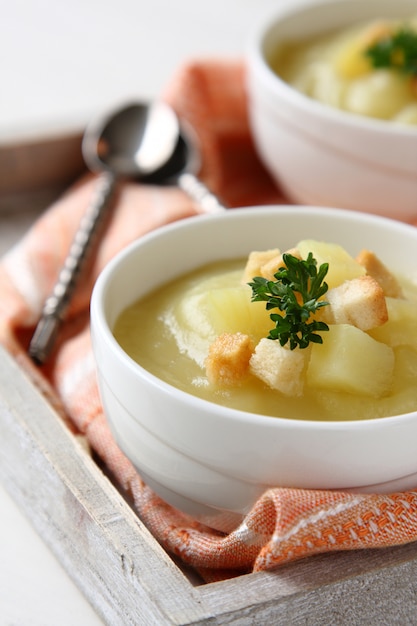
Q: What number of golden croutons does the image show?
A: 6